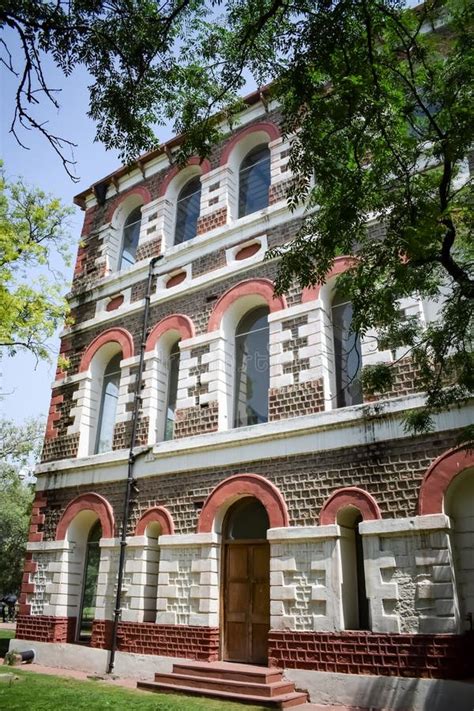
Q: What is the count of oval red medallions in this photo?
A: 3